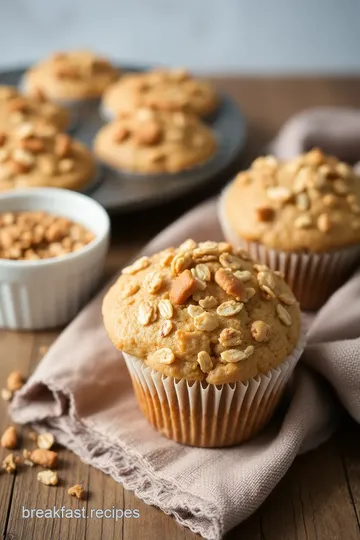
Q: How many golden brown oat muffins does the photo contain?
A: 7